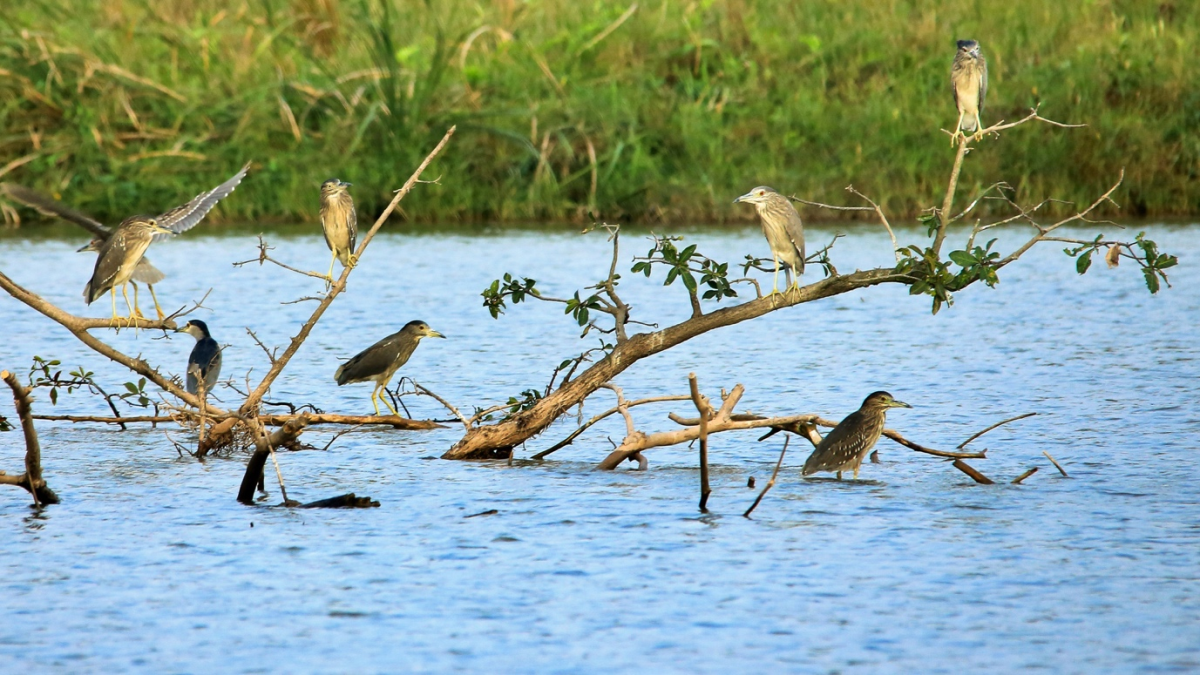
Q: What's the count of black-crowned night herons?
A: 8